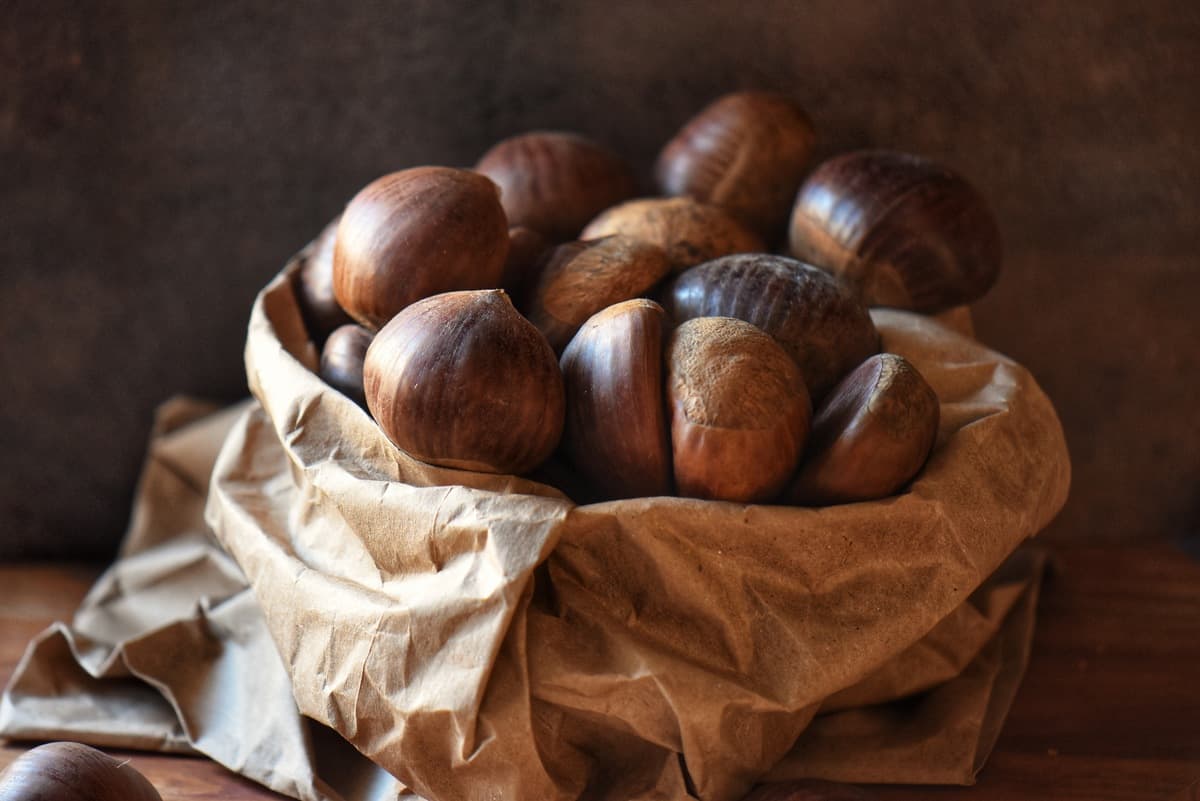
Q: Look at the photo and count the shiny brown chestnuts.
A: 15